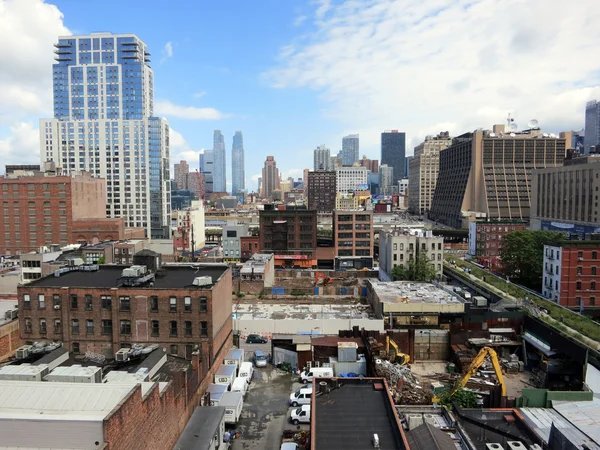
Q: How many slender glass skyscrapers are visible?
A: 2